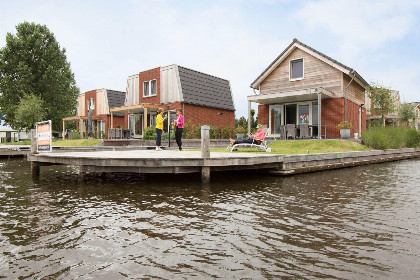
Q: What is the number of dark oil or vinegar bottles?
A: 0